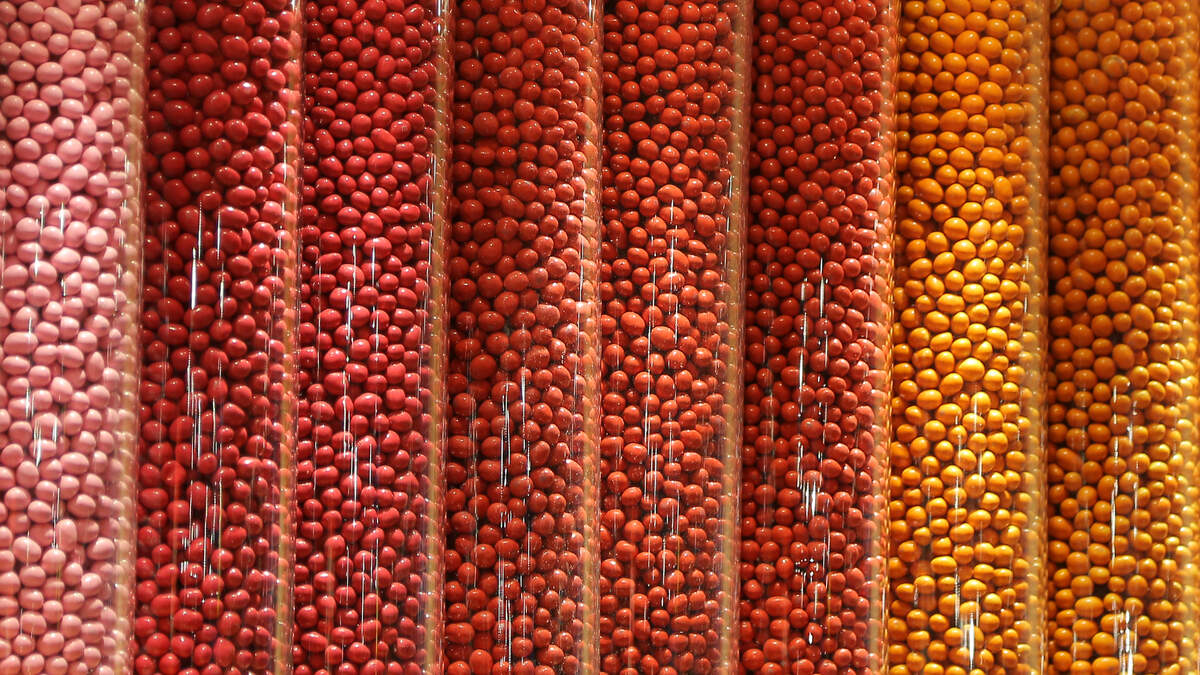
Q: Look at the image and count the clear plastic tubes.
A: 8